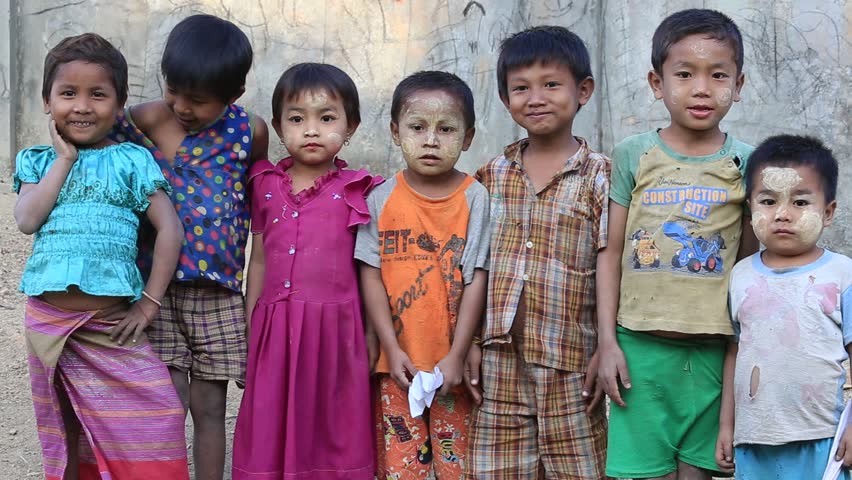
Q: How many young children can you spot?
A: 7